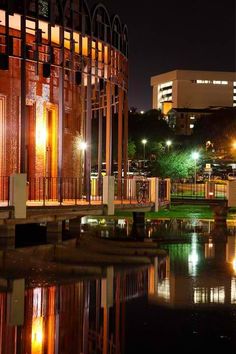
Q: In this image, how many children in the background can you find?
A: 0